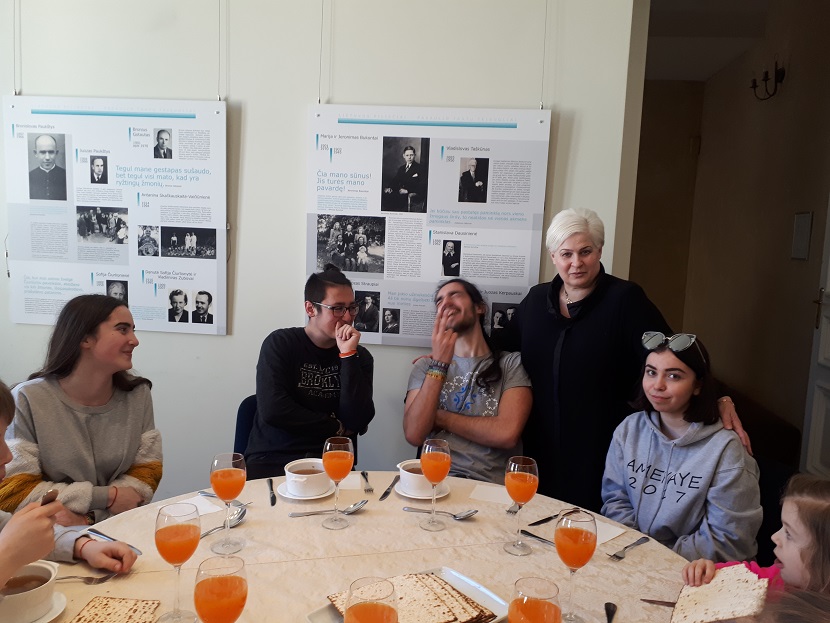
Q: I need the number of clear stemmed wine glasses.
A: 9